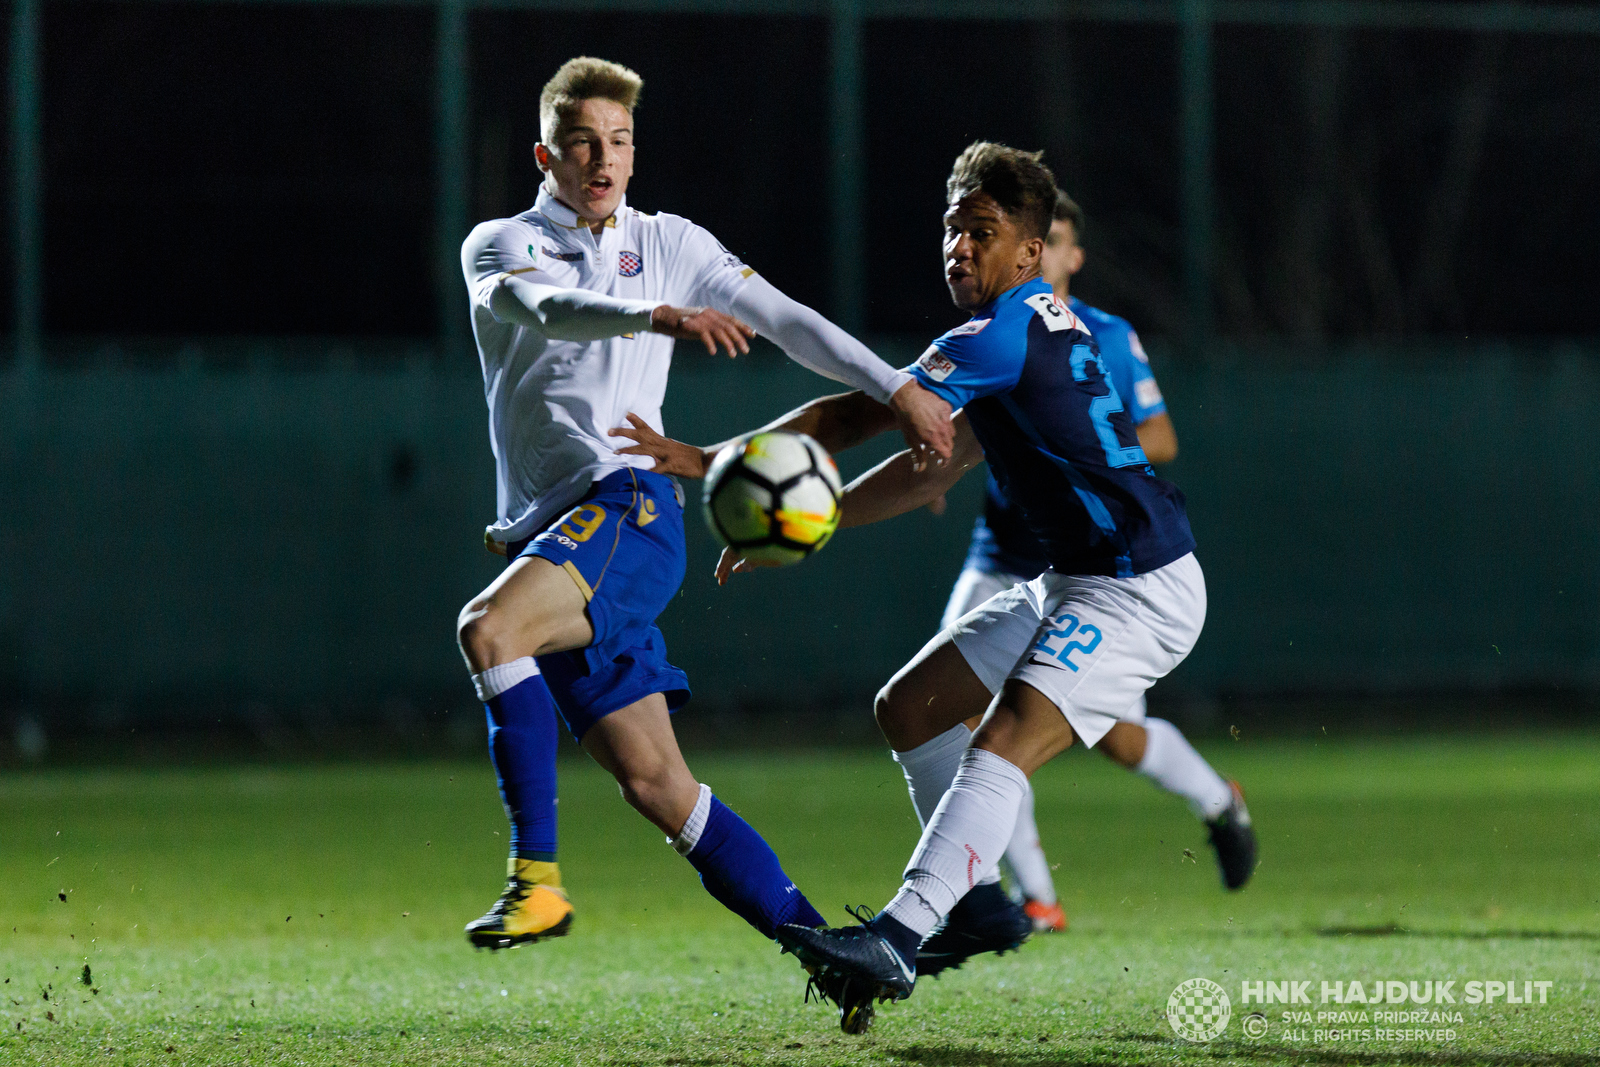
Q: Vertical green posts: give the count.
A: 4